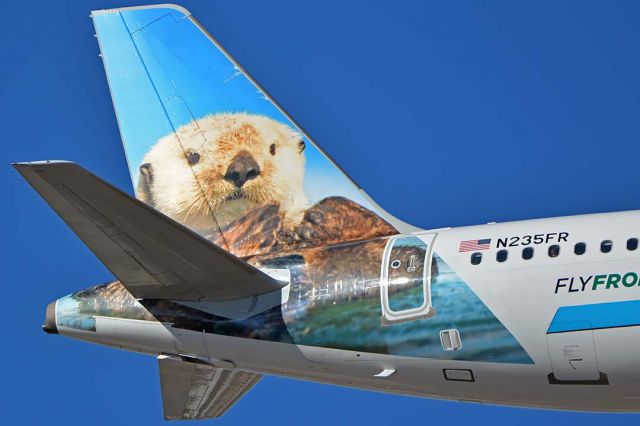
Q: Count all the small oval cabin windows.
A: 7